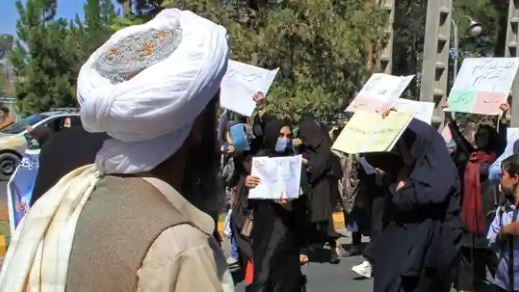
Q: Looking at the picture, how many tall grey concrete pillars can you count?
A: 3